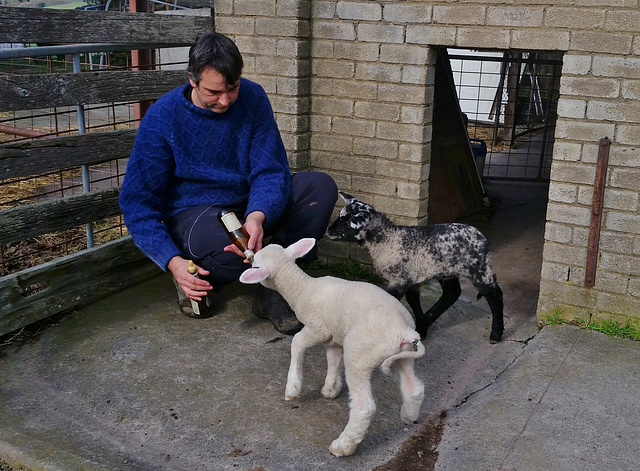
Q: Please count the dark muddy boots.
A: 2